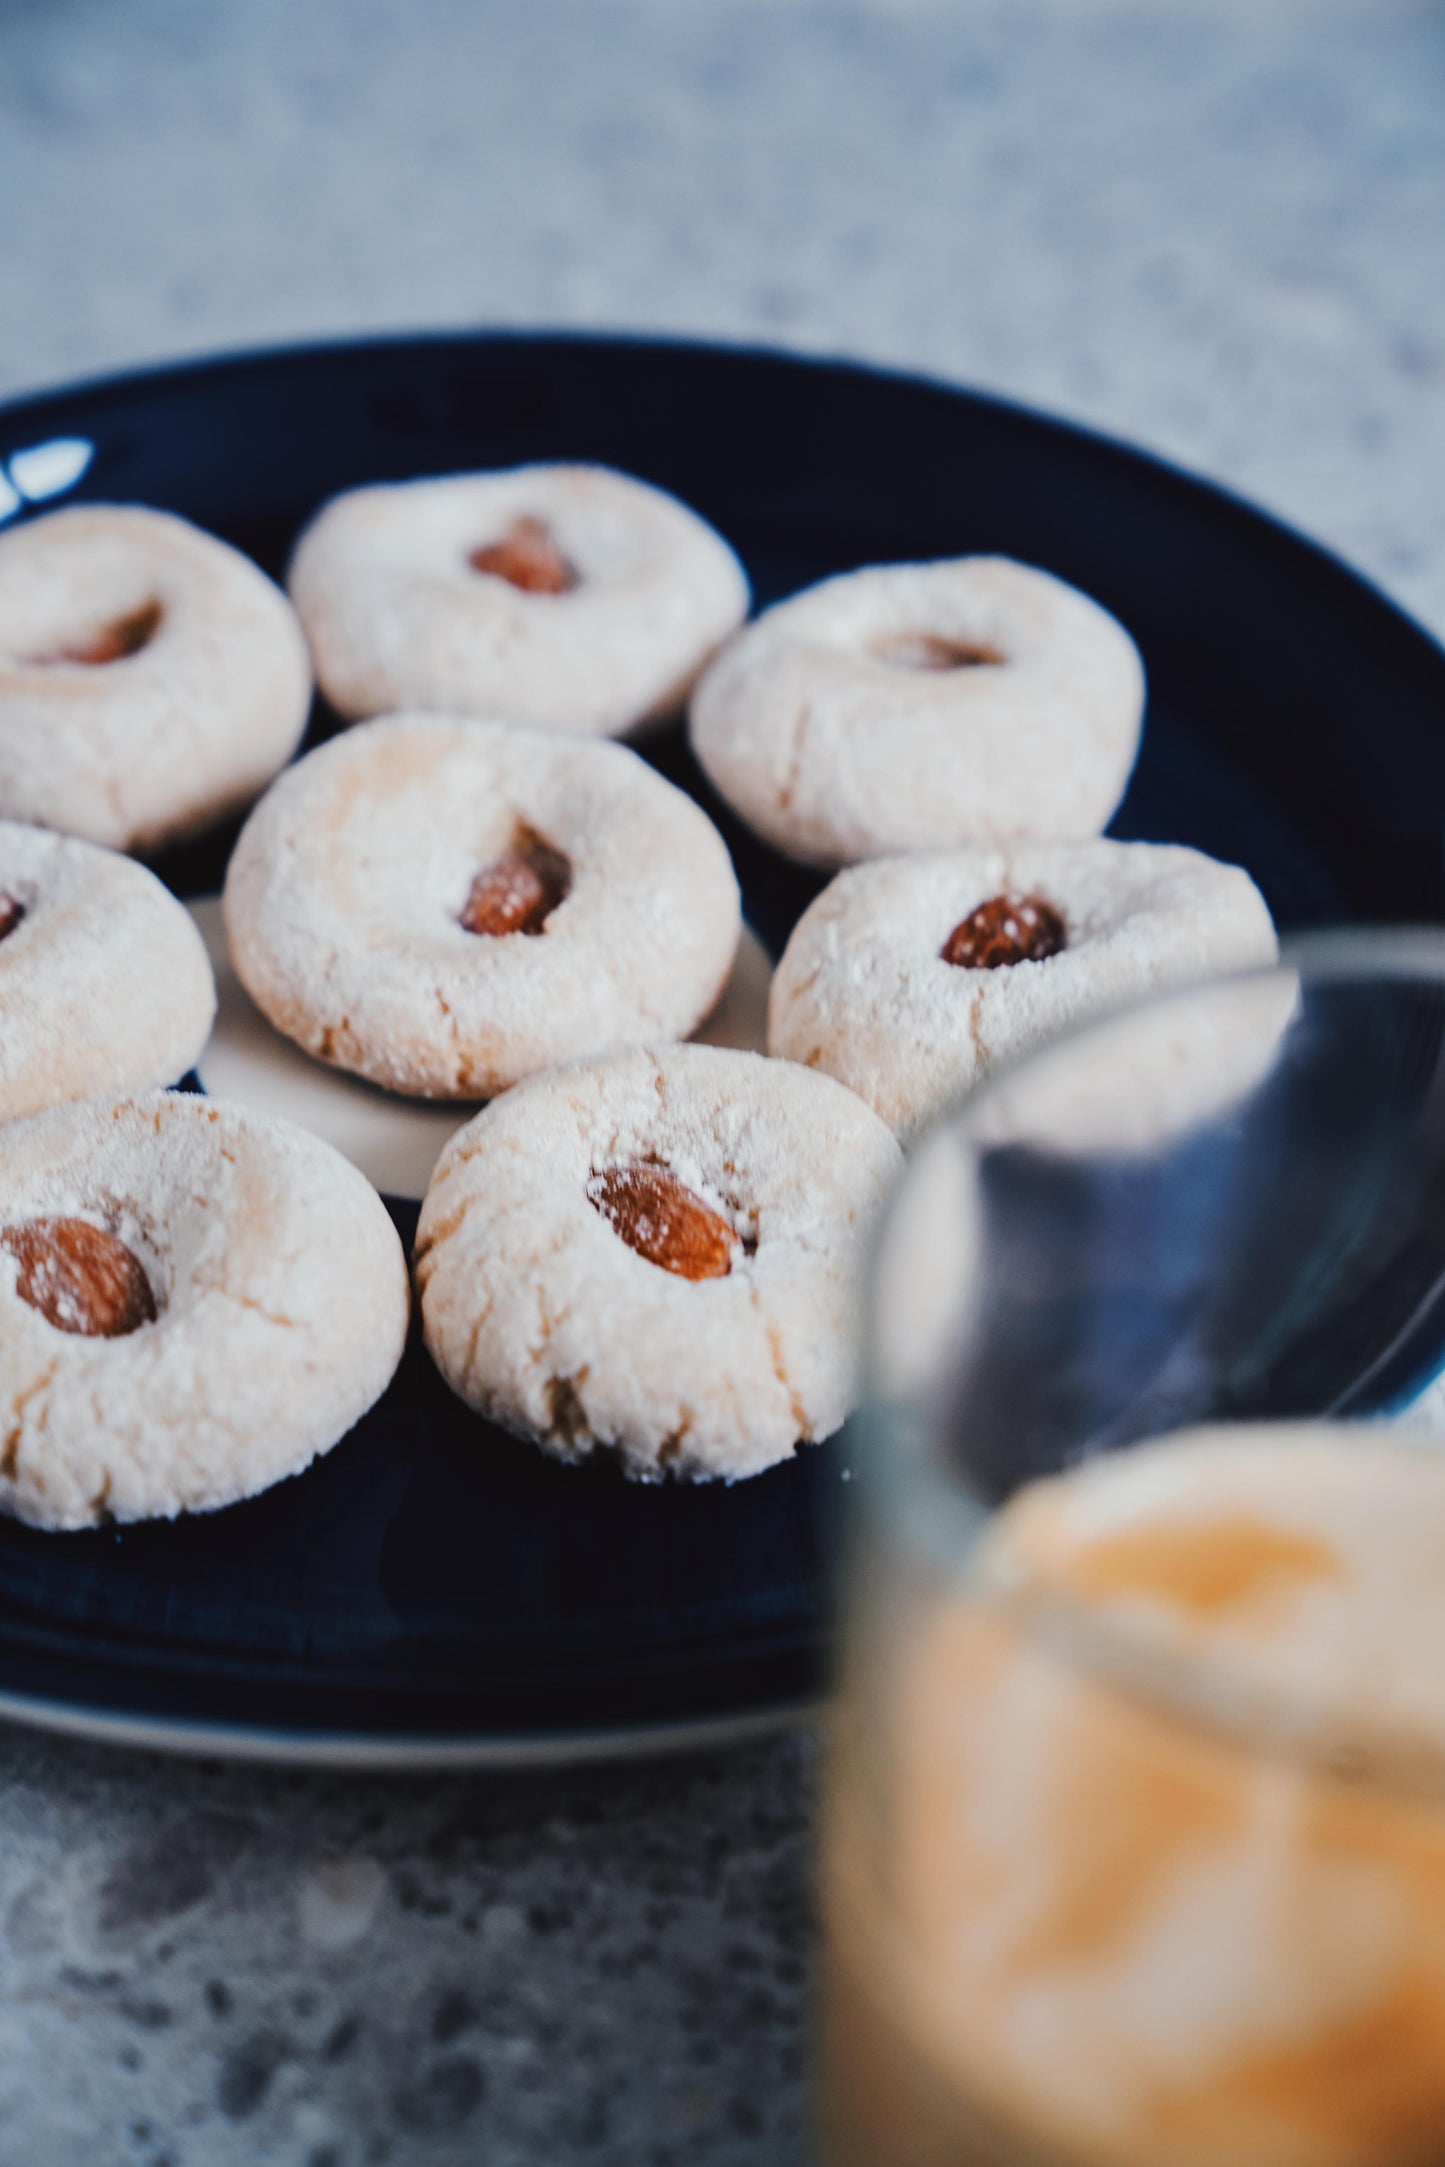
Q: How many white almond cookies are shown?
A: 8